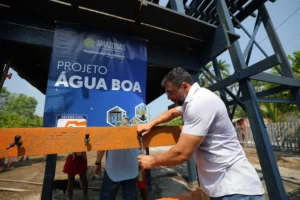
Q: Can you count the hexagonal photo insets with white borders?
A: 3